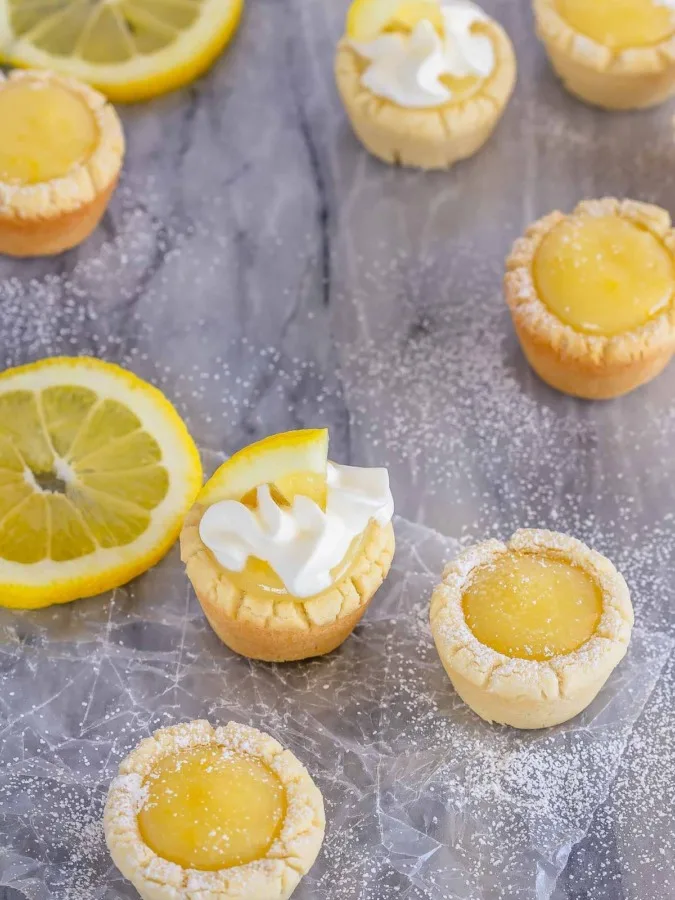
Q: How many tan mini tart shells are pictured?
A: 7